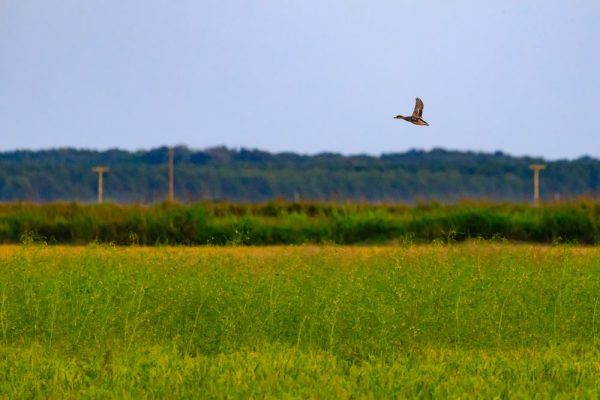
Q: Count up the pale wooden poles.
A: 3